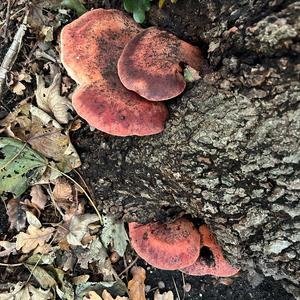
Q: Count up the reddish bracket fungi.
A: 4